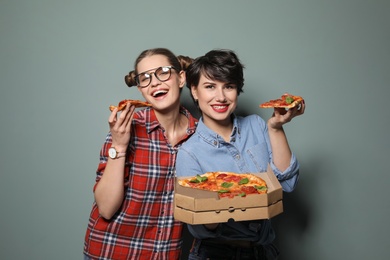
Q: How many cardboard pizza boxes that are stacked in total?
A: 2